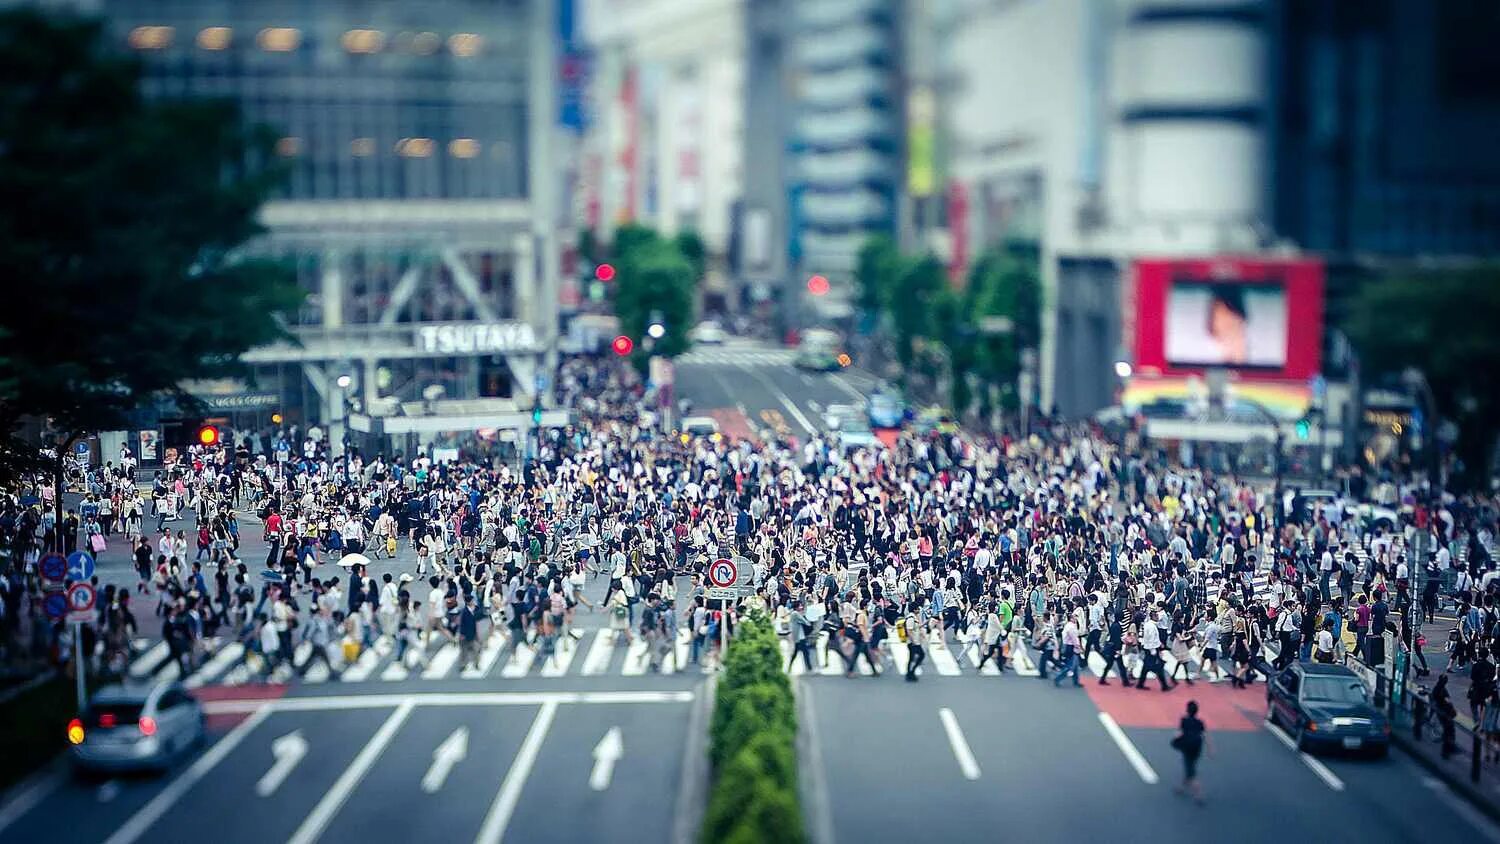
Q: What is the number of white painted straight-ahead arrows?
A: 2